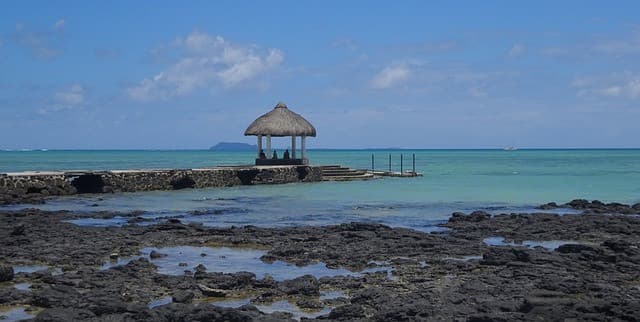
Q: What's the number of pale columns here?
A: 4